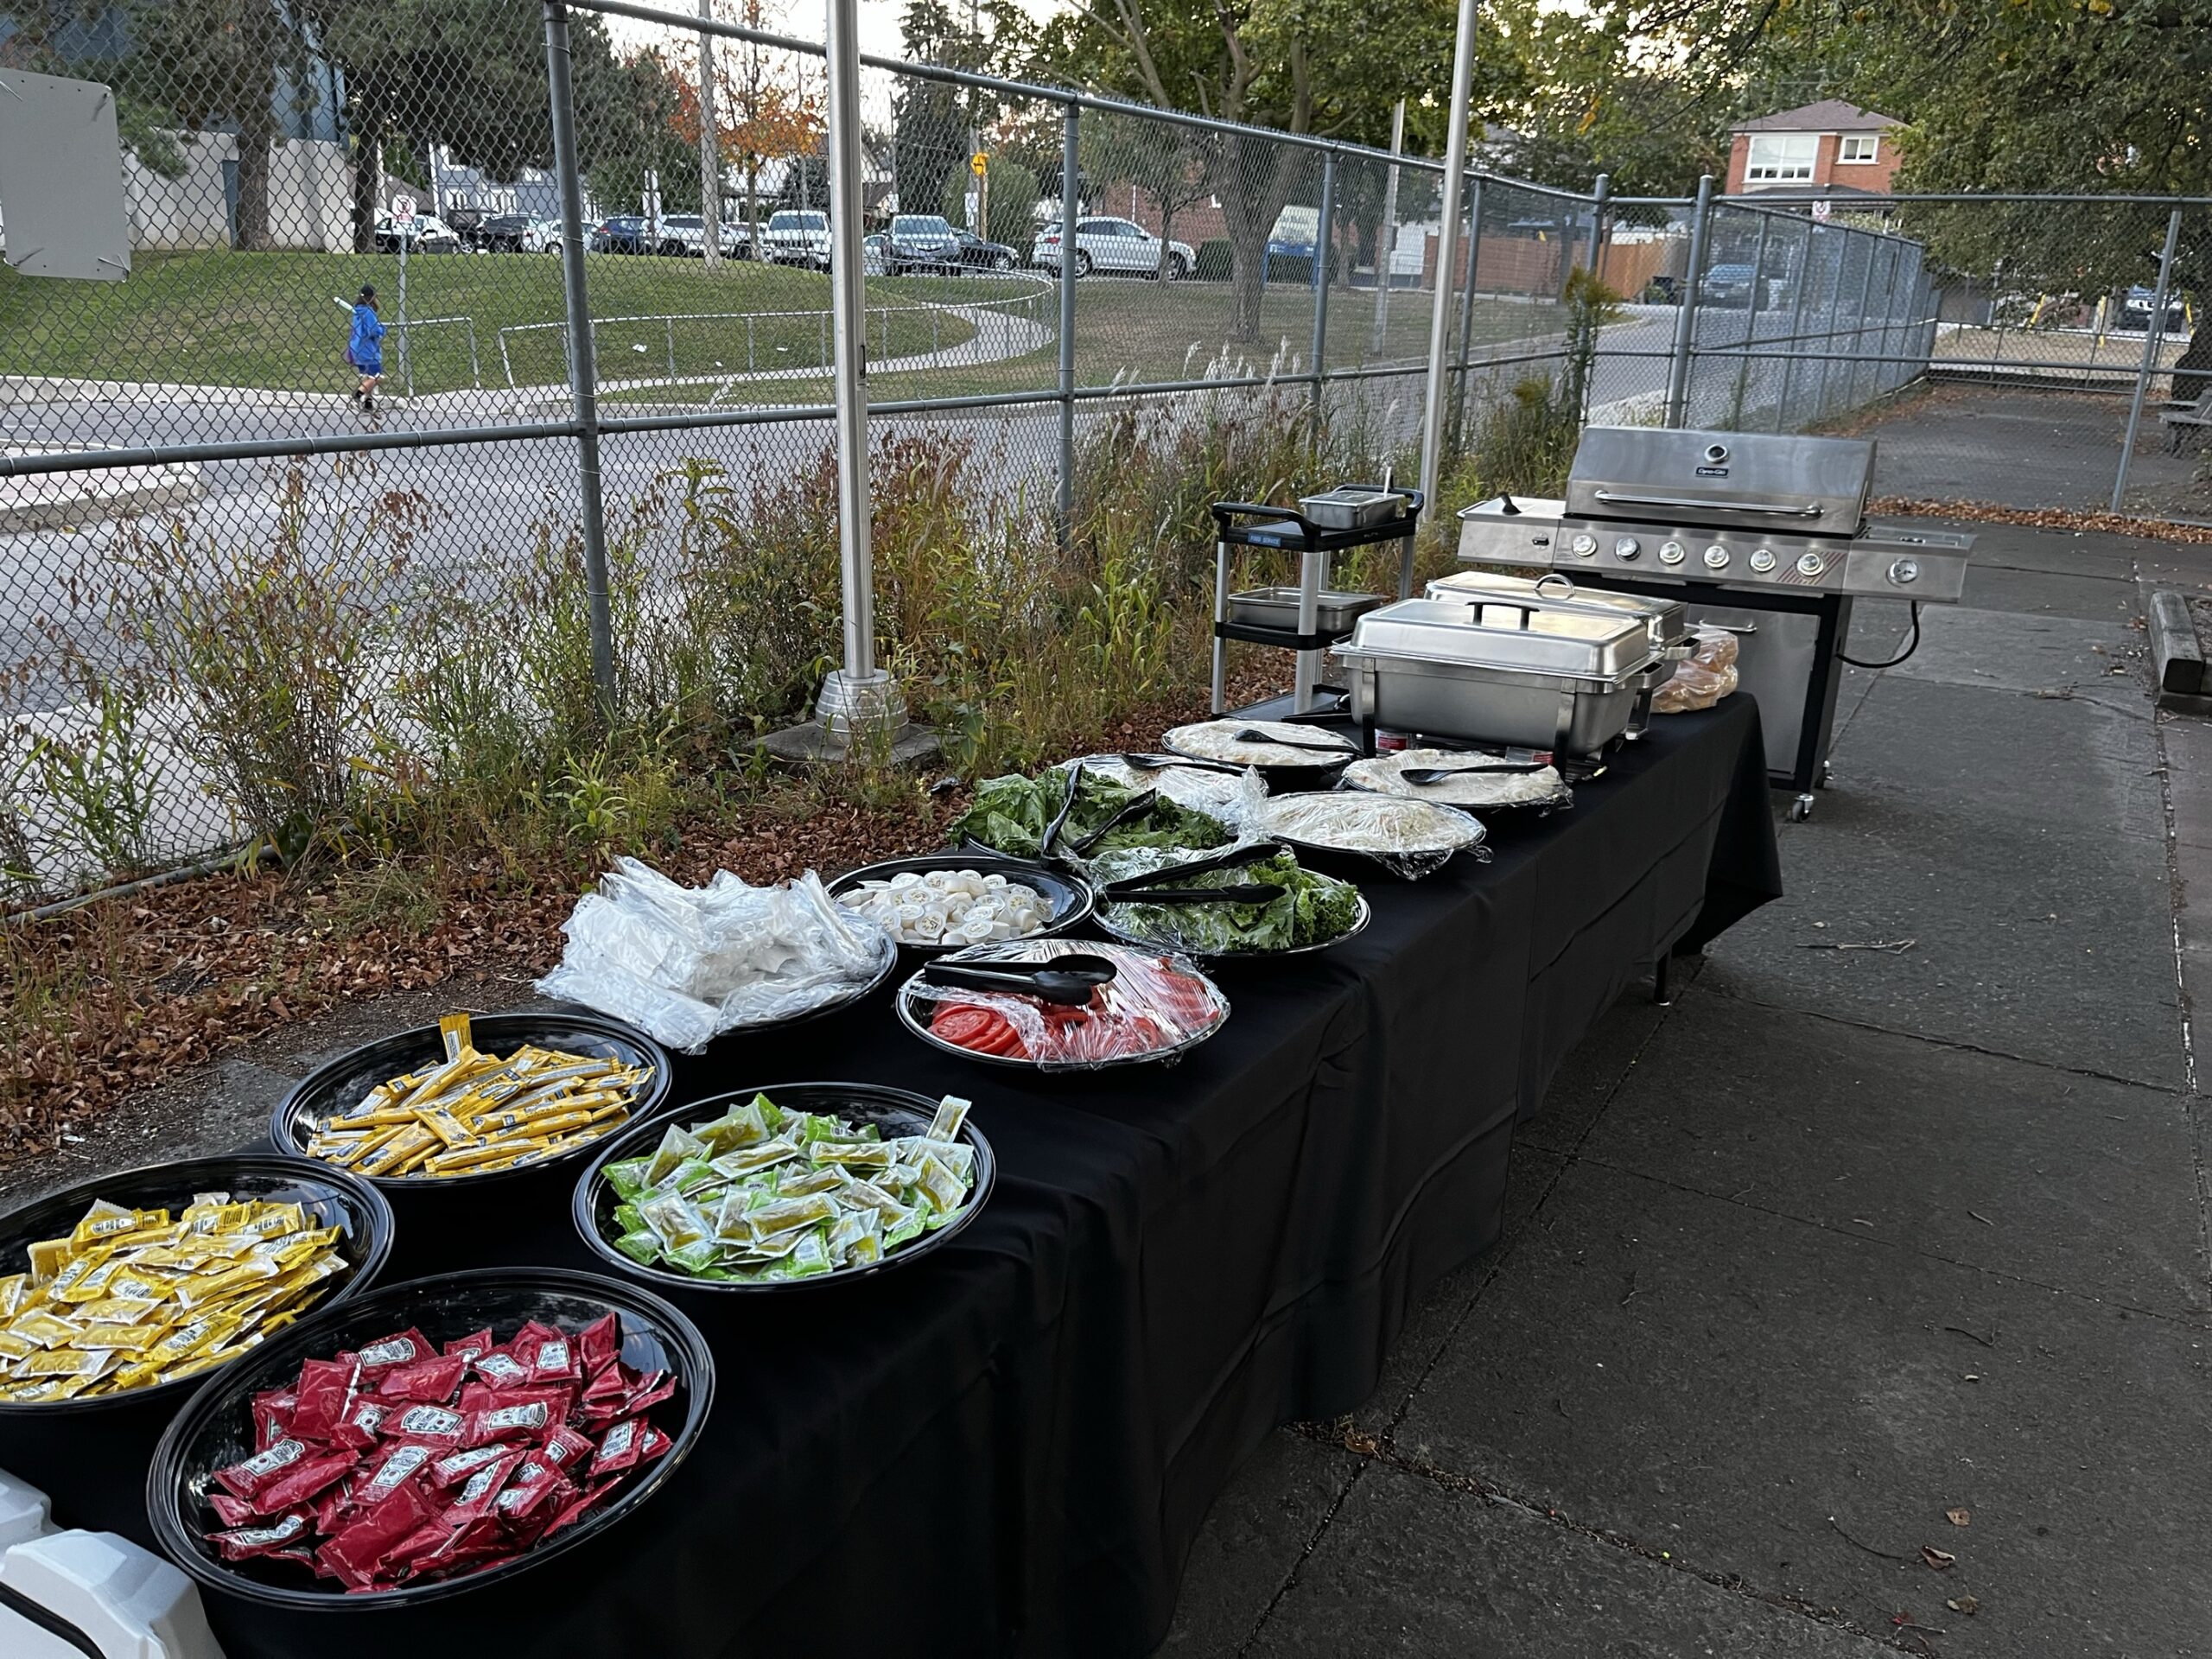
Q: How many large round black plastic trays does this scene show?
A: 13